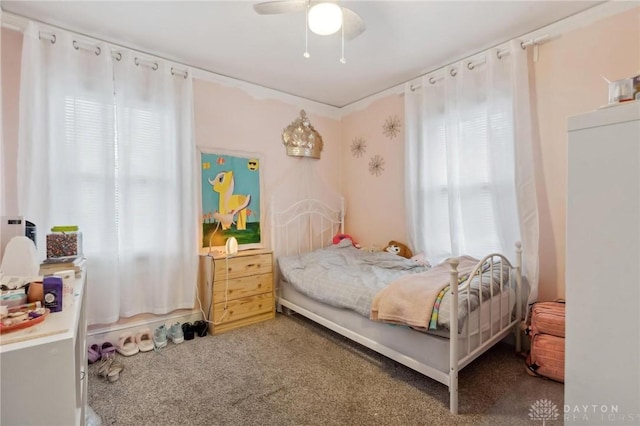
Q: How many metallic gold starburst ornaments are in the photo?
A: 3